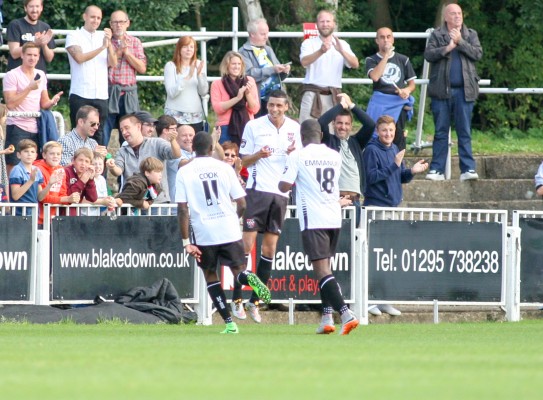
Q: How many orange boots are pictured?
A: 2